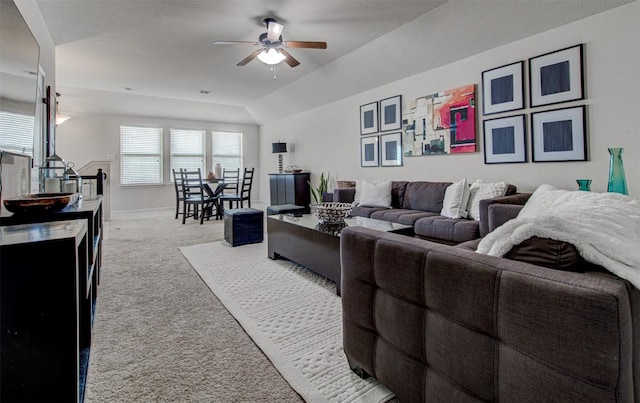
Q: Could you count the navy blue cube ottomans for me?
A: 2